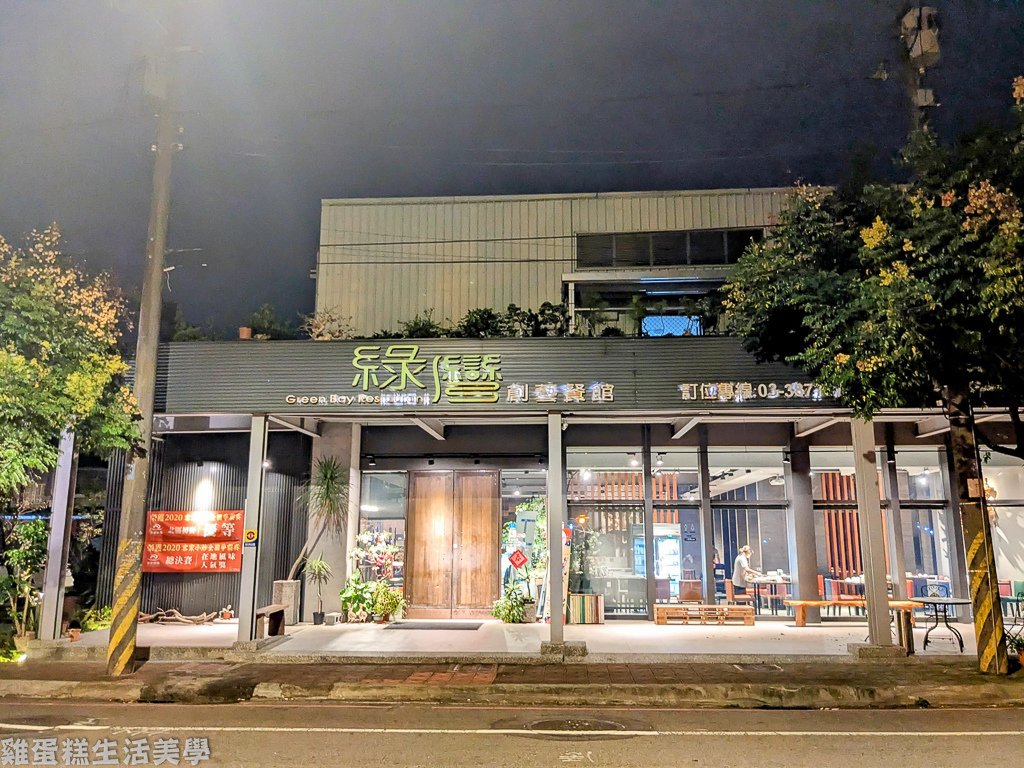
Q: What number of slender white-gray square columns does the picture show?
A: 4